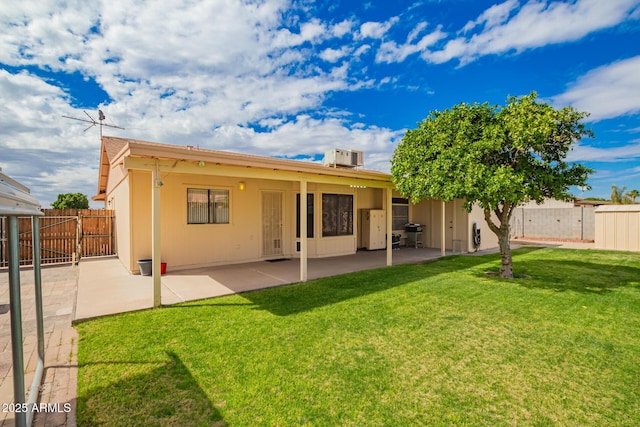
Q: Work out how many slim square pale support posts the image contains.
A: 4